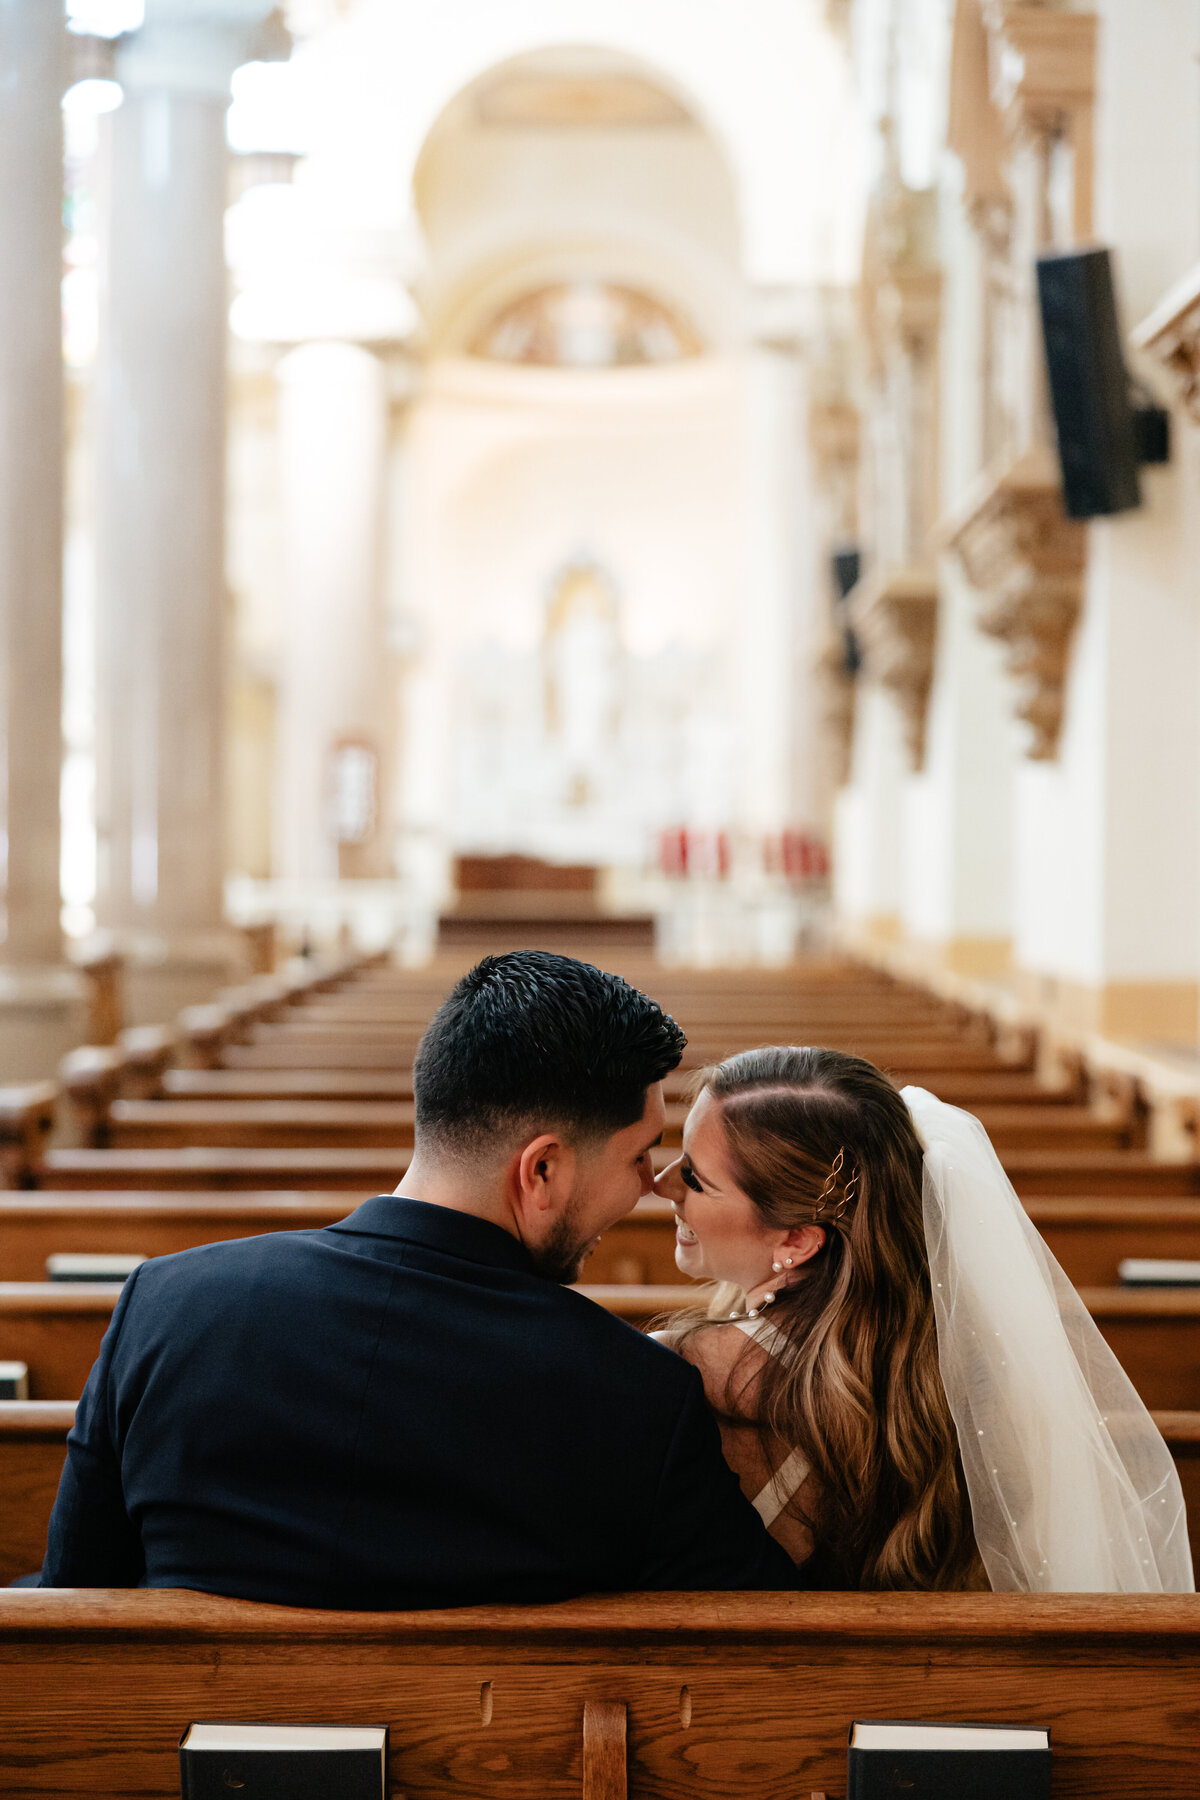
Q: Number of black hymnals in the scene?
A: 5